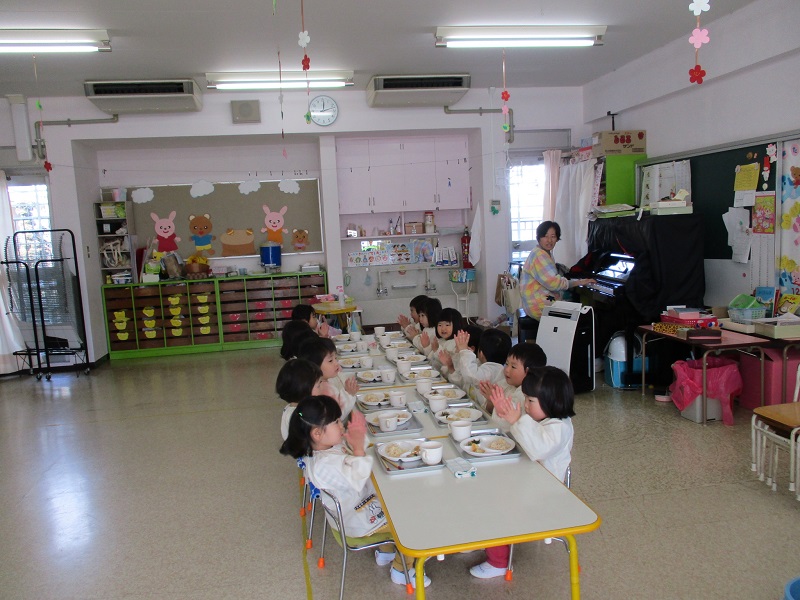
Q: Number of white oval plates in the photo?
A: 14